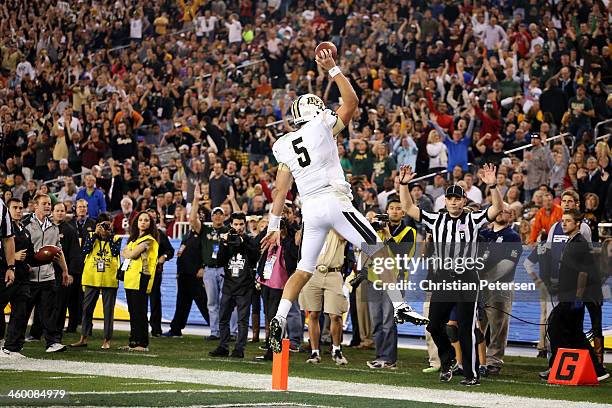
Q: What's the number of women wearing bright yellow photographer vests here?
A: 2